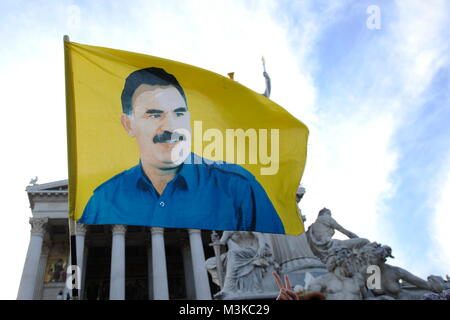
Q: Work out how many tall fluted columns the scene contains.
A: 5